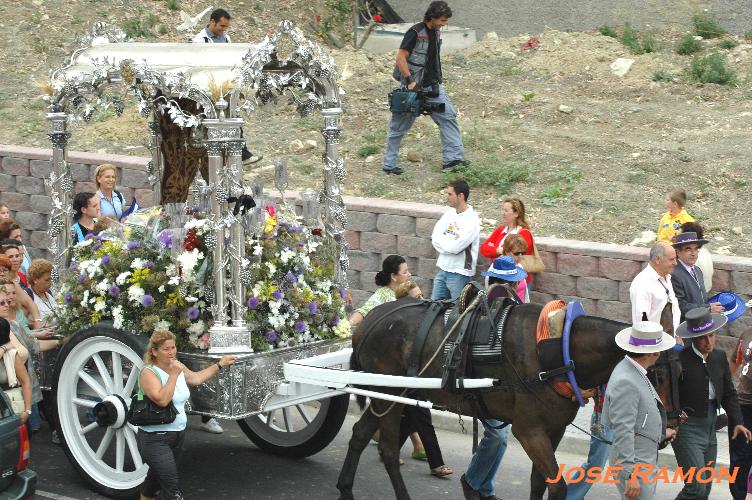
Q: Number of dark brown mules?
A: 1